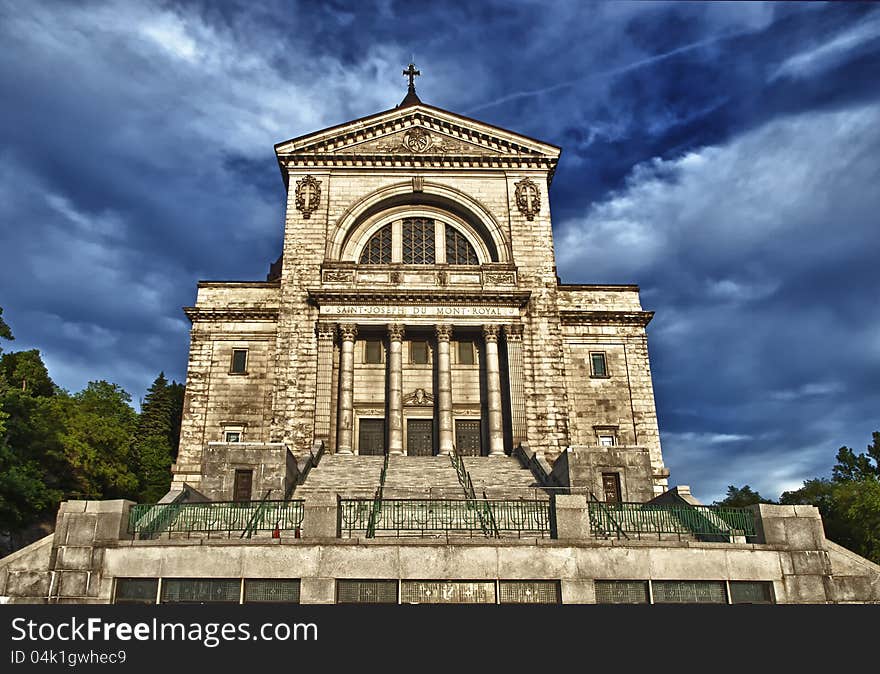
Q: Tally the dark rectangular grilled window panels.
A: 9